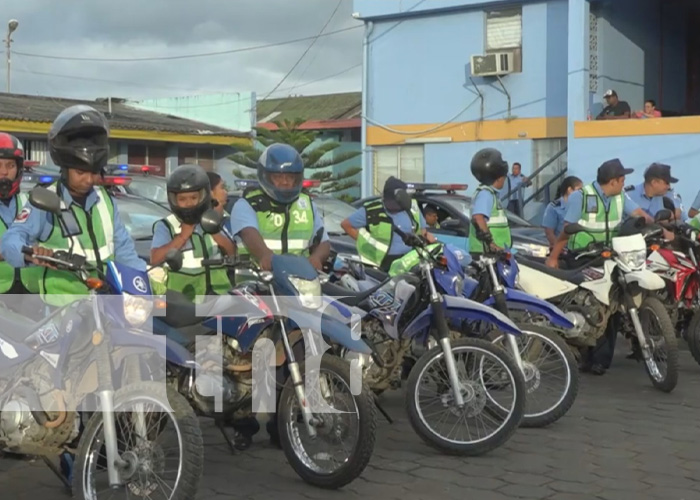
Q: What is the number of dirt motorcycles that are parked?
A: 6